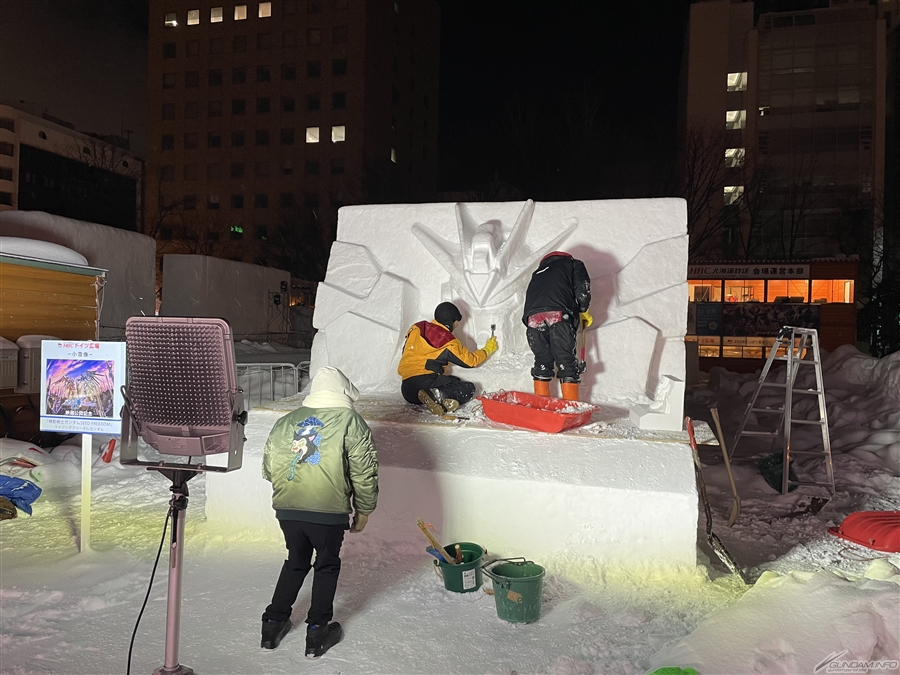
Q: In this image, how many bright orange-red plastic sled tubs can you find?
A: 2